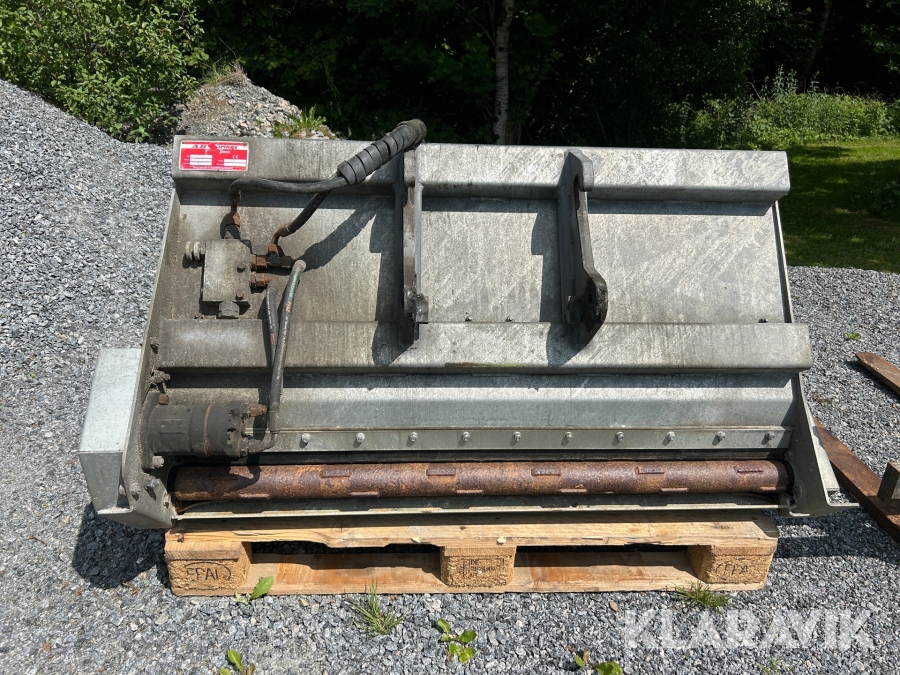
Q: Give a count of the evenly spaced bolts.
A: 10